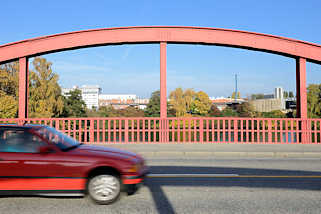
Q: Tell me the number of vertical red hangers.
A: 3